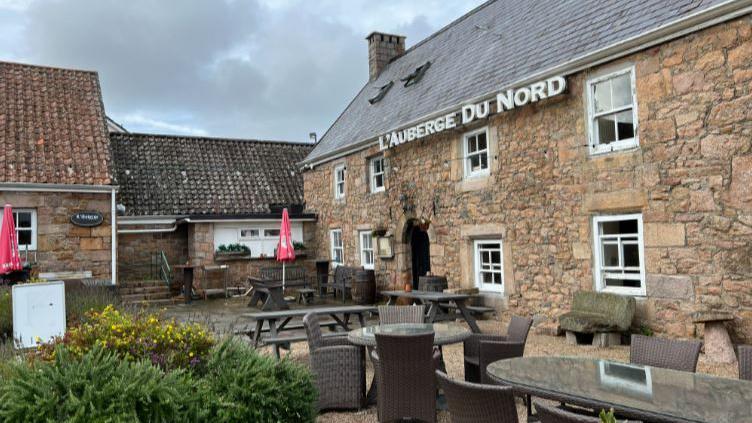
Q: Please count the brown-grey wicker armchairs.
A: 8